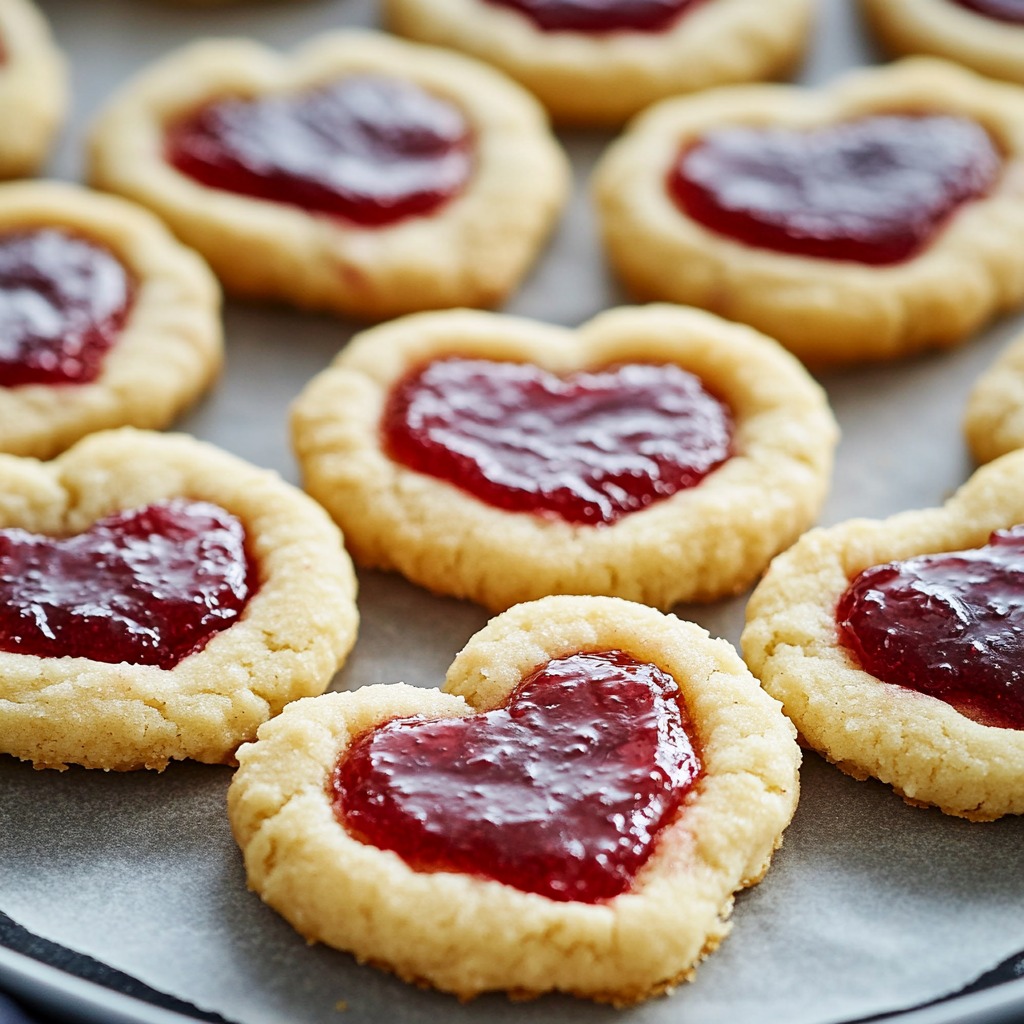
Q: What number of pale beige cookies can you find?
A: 11